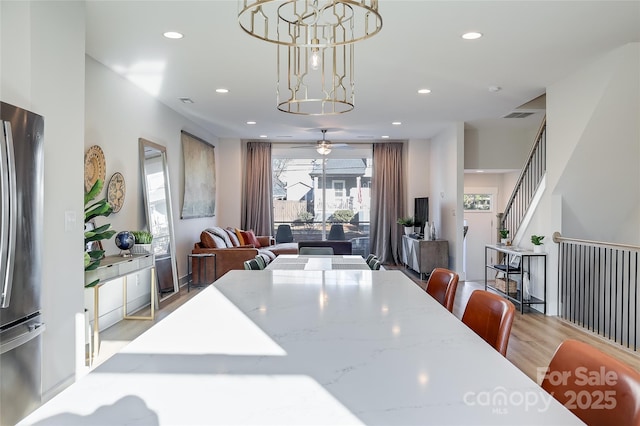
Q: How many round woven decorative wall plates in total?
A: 2